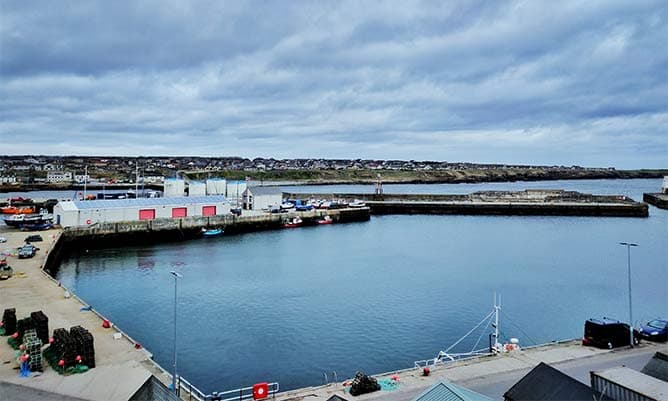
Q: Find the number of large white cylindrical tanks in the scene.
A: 4